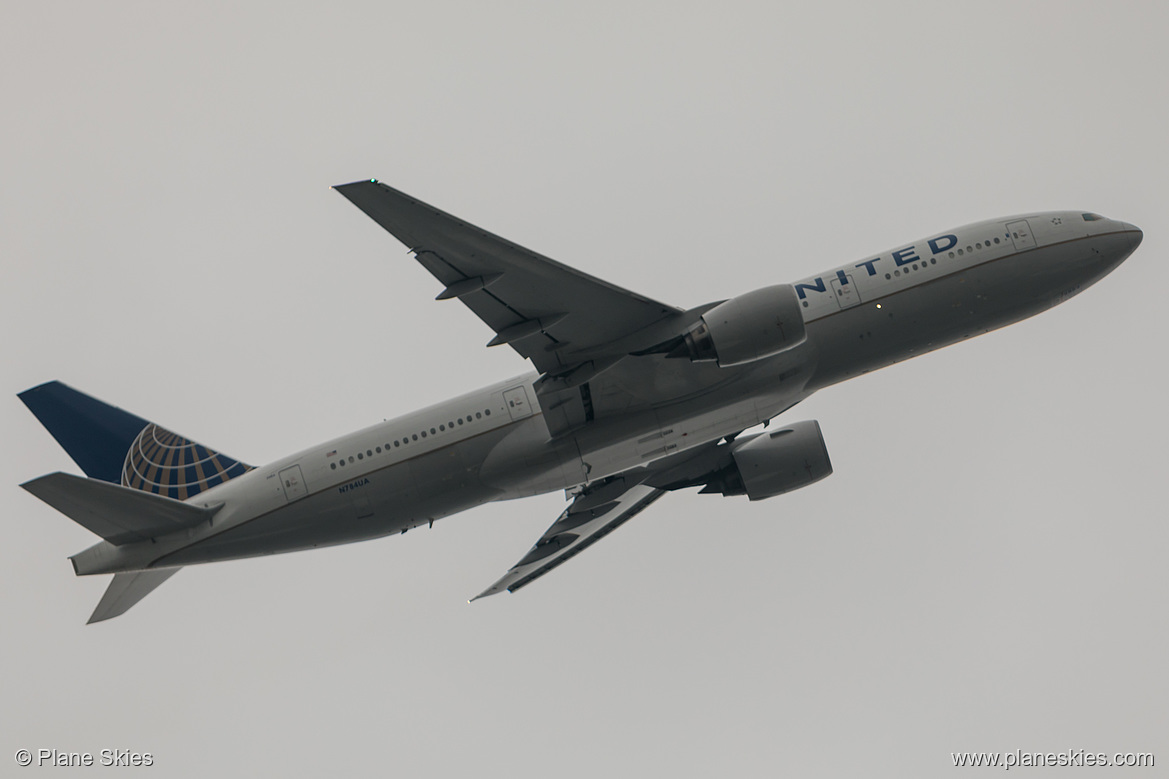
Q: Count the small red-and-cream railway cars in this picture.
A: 0